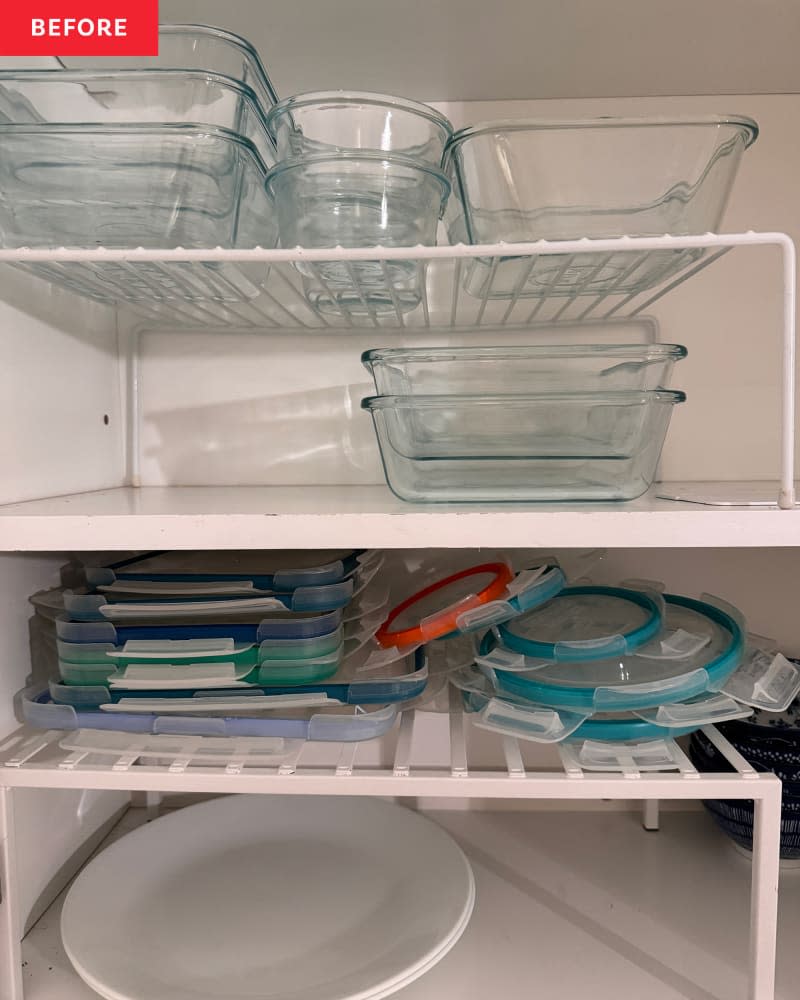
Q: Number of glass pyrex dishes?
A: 8